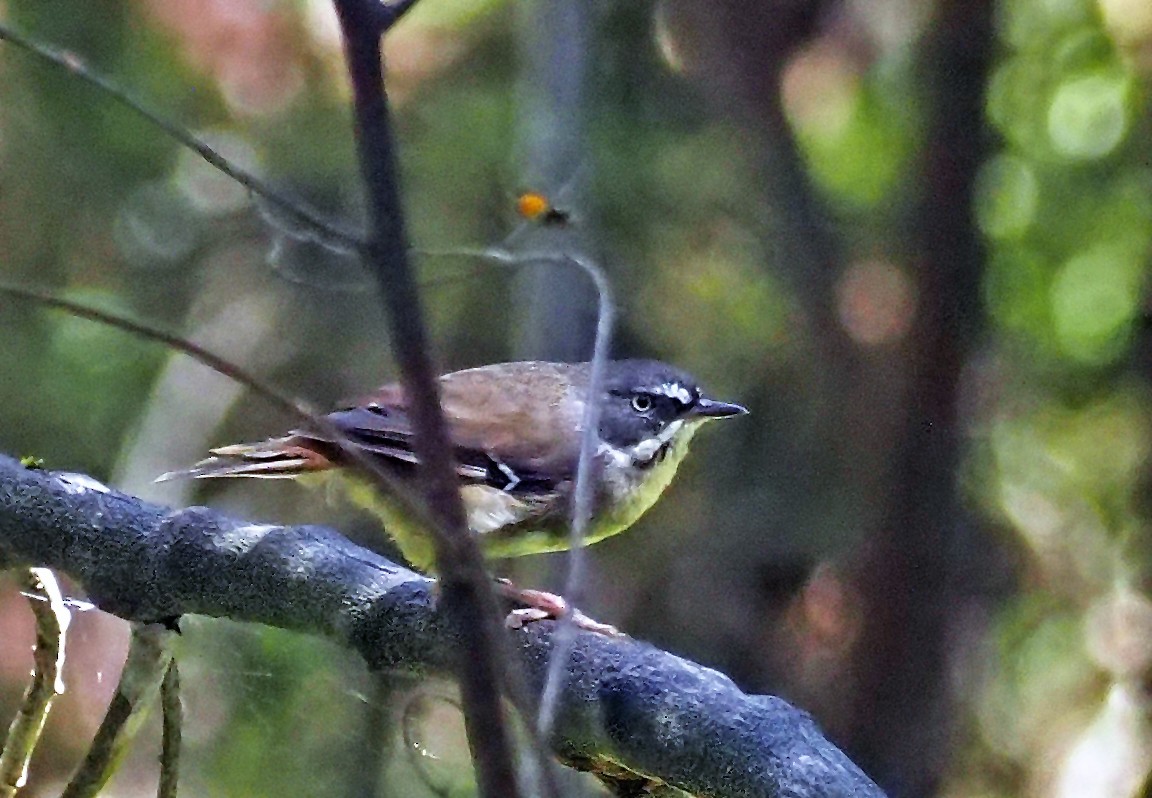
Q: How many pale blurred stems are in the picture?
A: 1